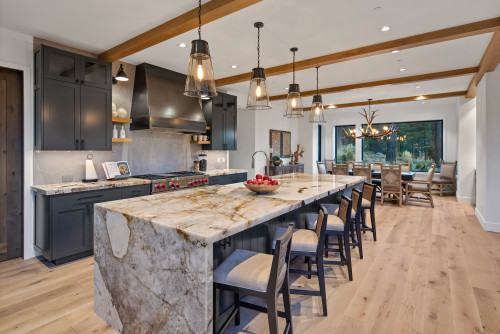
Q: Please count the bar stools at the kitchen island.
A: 5